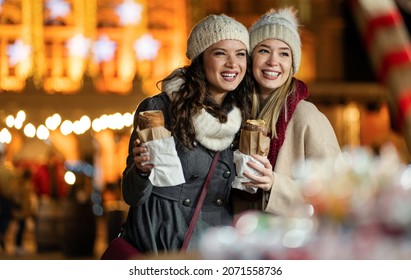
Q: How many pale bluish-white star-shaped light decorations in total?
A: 6